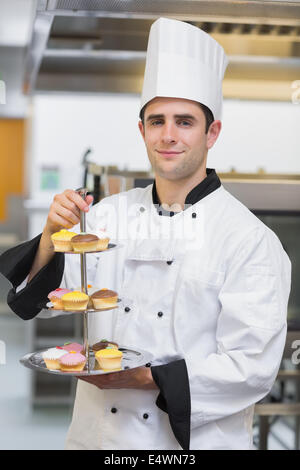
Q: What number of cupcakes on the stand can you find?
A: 12